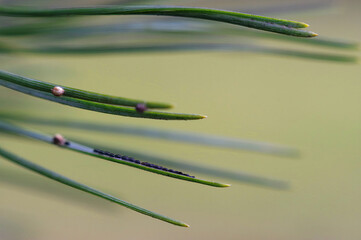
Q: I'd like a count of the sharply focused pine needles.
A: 6